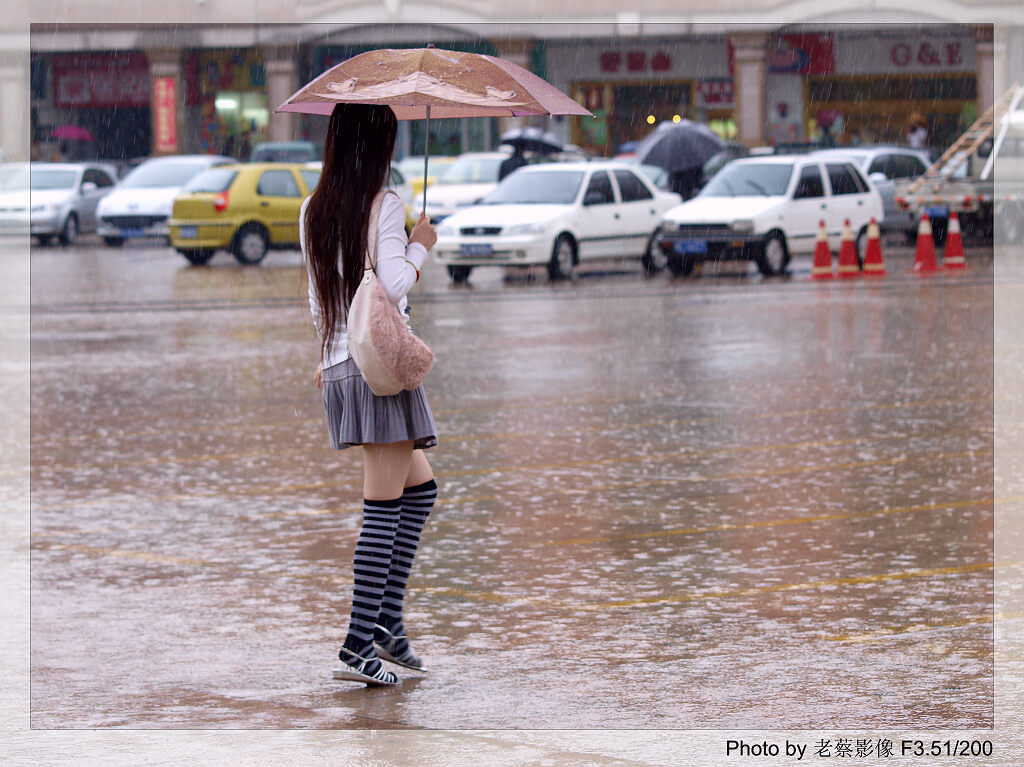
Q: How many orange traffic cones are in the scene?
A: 5